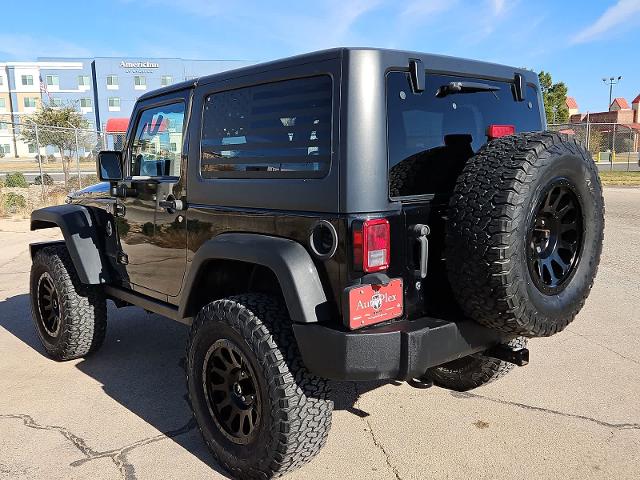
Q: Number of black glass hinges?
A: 2